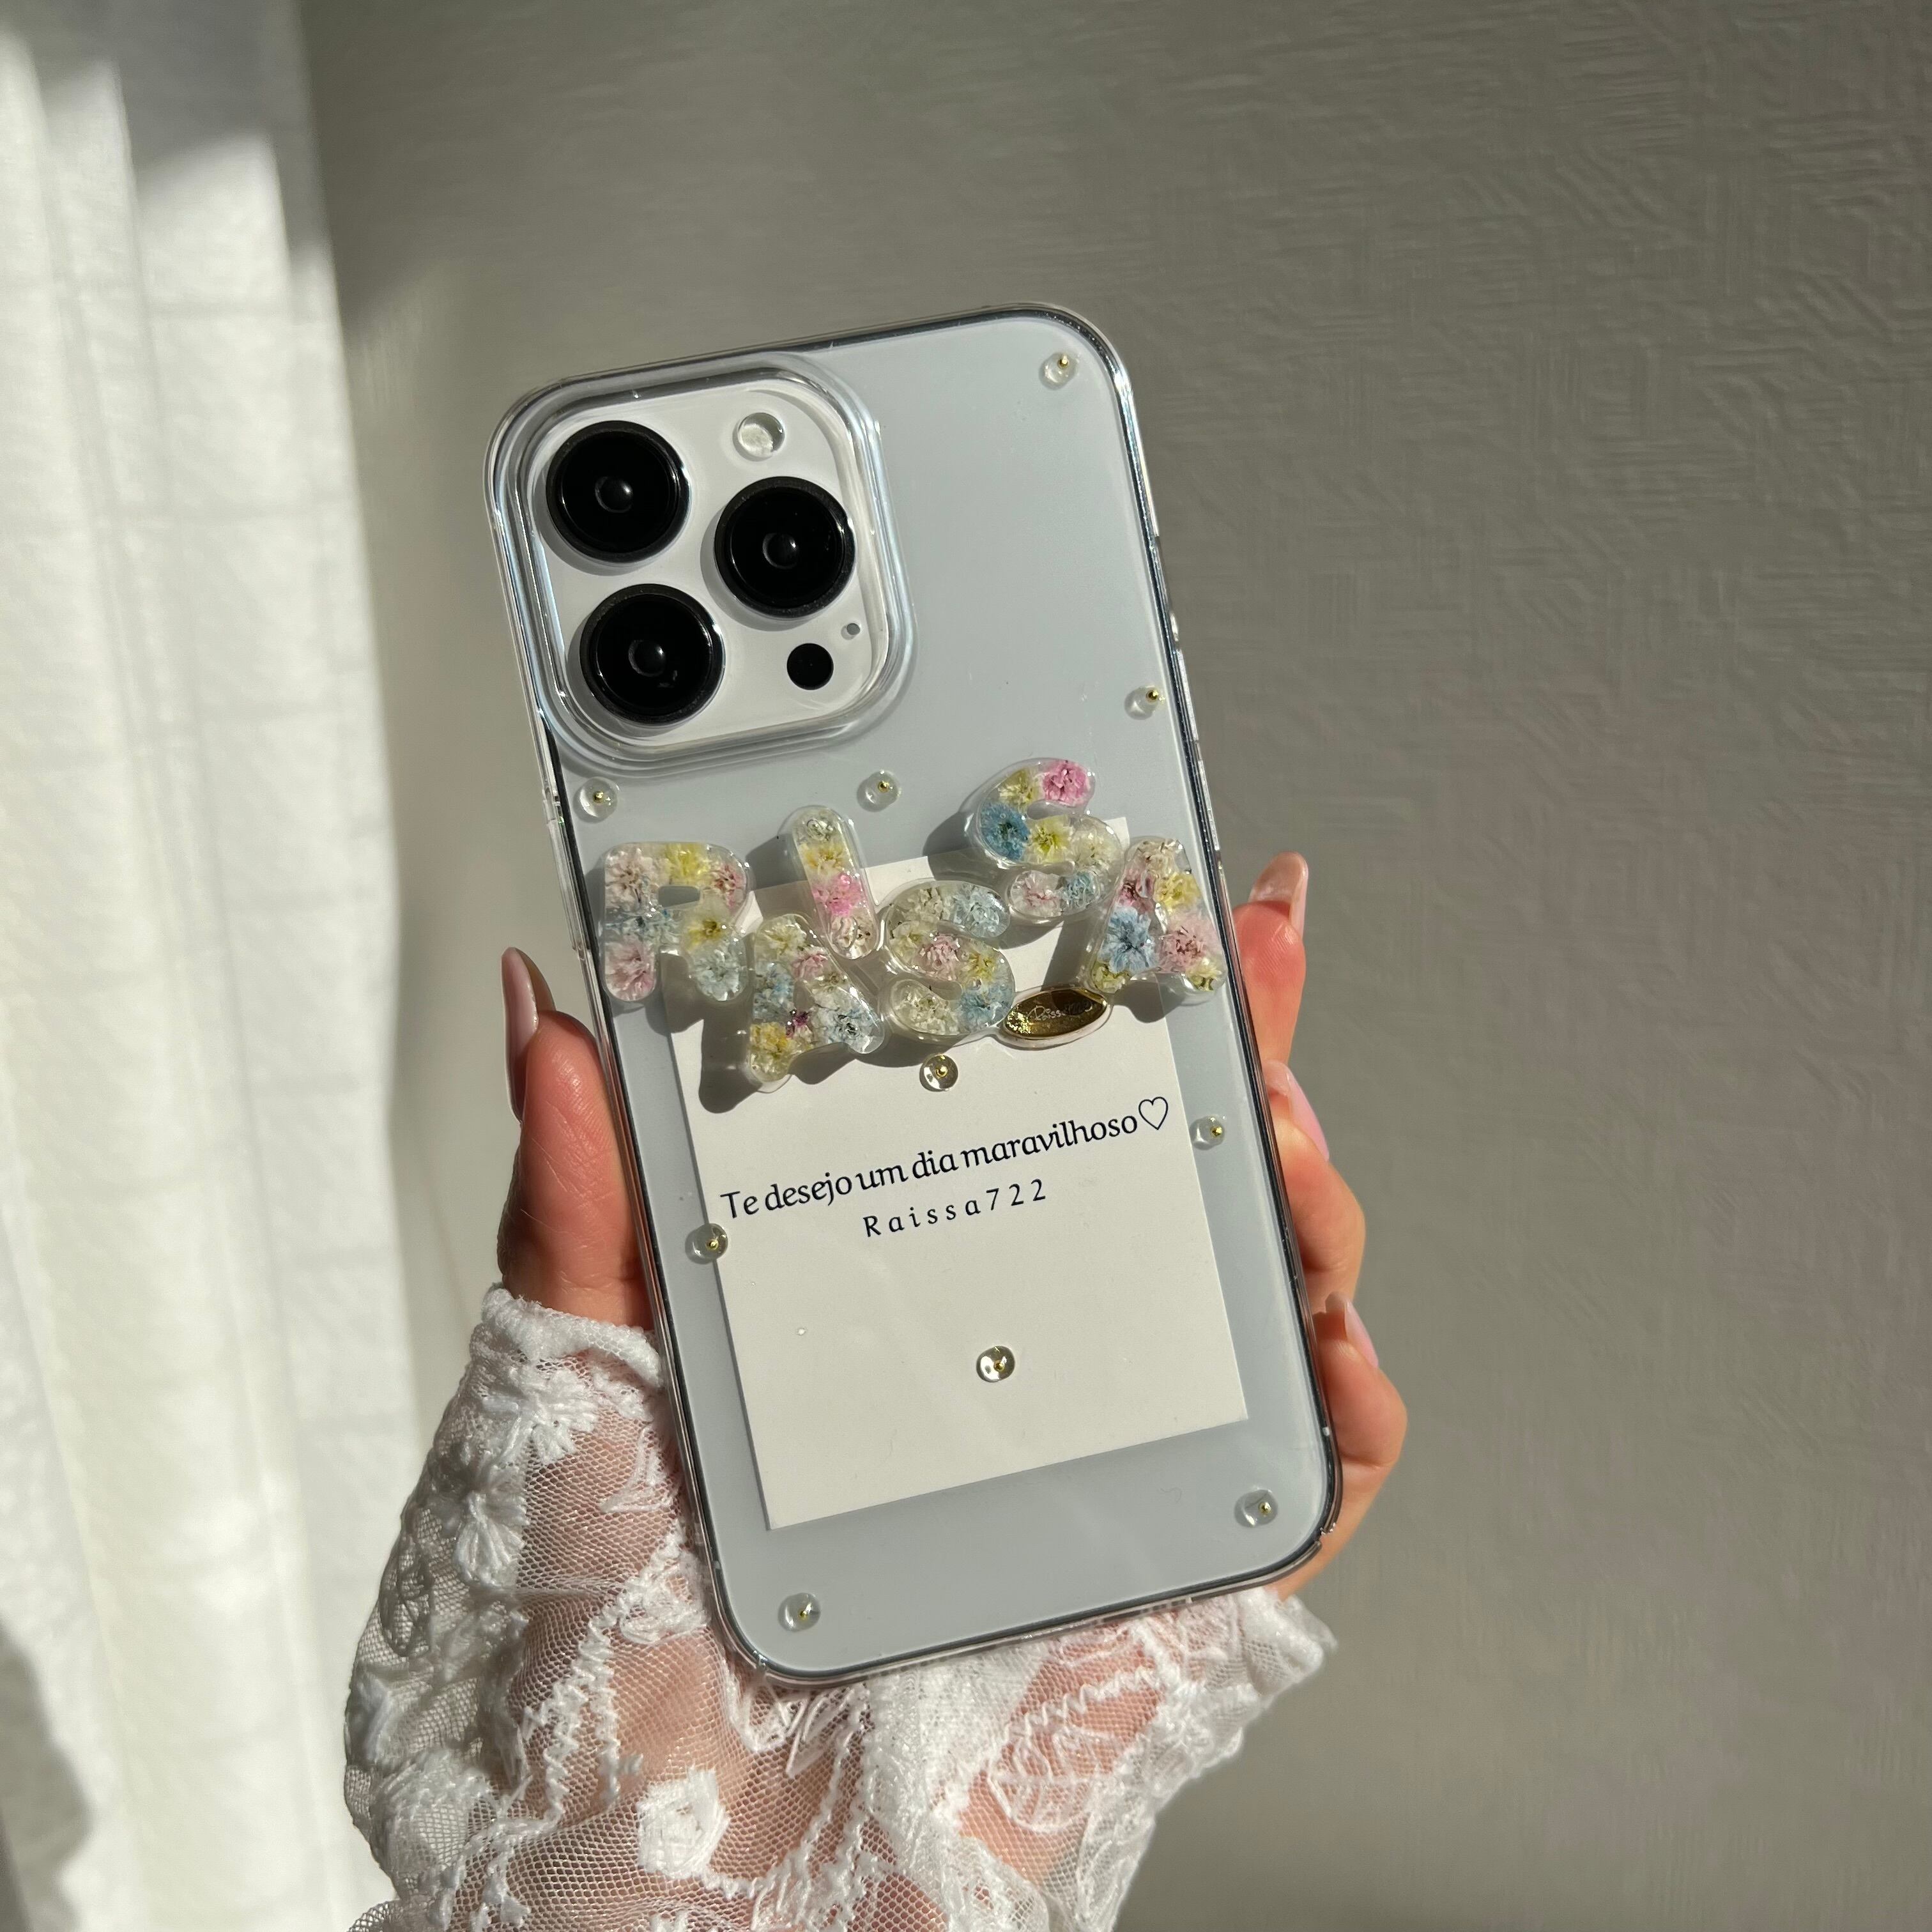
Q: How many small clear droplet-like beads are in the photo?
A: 10